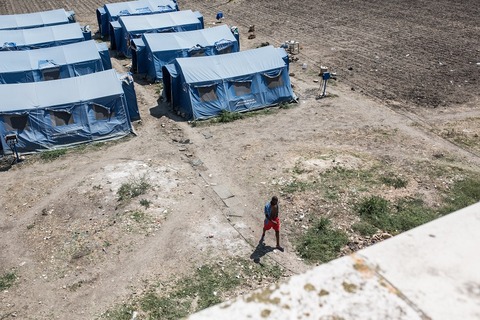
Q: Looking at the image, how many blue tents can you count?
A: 8